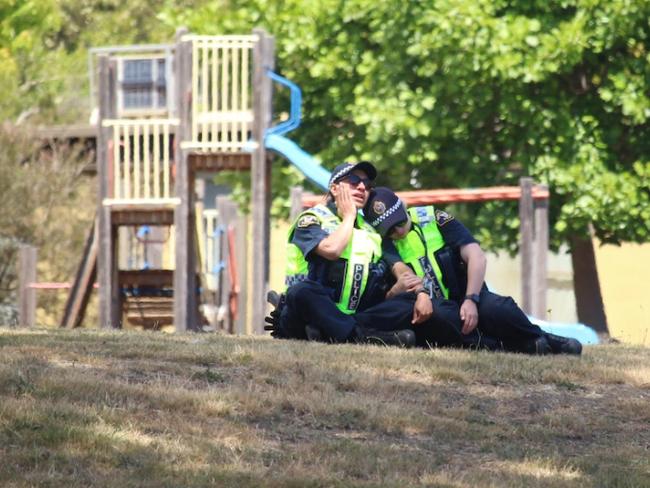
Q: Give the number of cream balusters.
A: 12